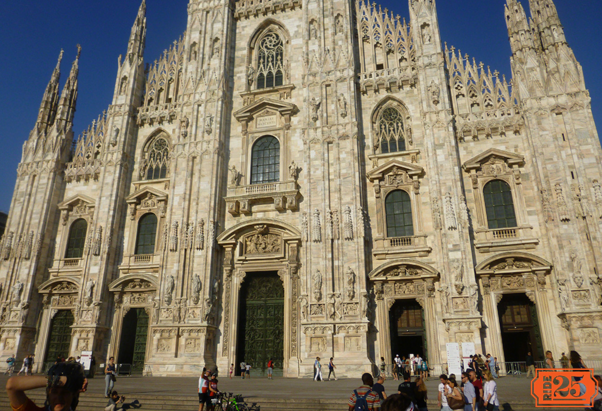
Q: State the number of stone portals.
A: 5